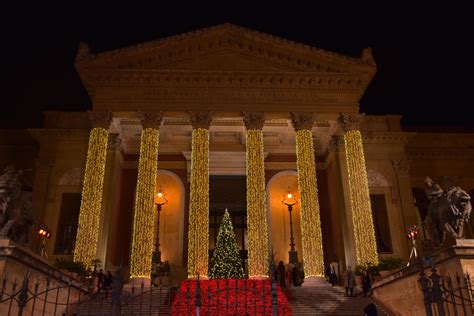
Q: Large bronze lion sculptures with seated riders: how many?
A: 2